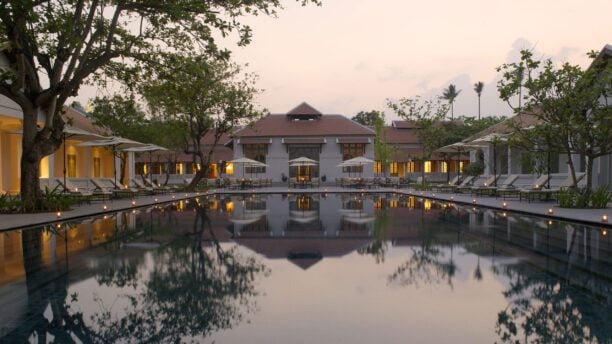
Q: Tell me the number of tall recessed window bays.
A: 3